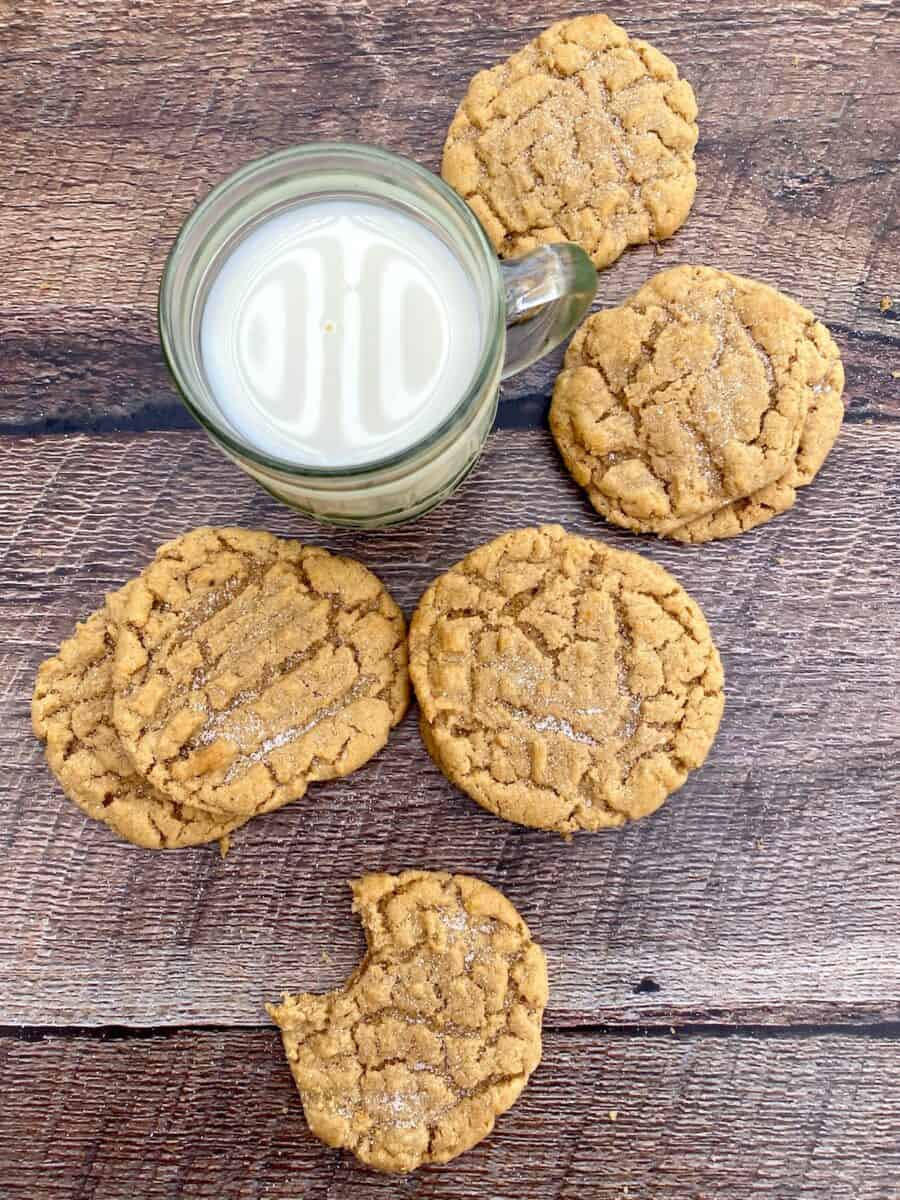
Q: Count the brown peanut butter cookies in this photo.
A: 7